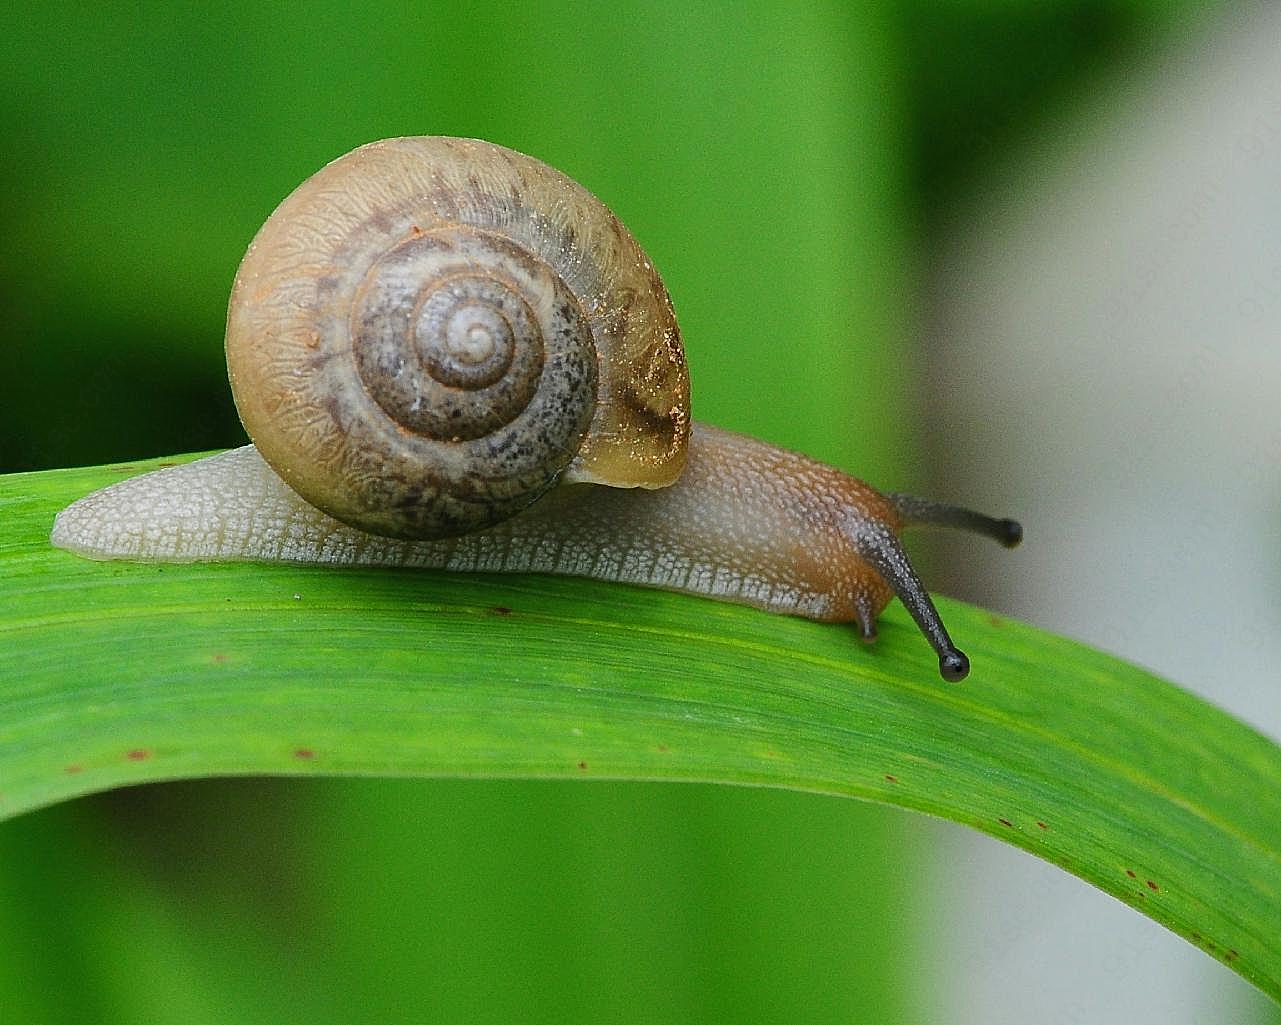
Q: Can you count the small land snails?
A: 1